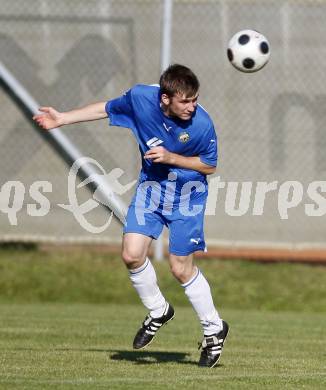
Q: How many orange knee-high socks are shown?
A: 0